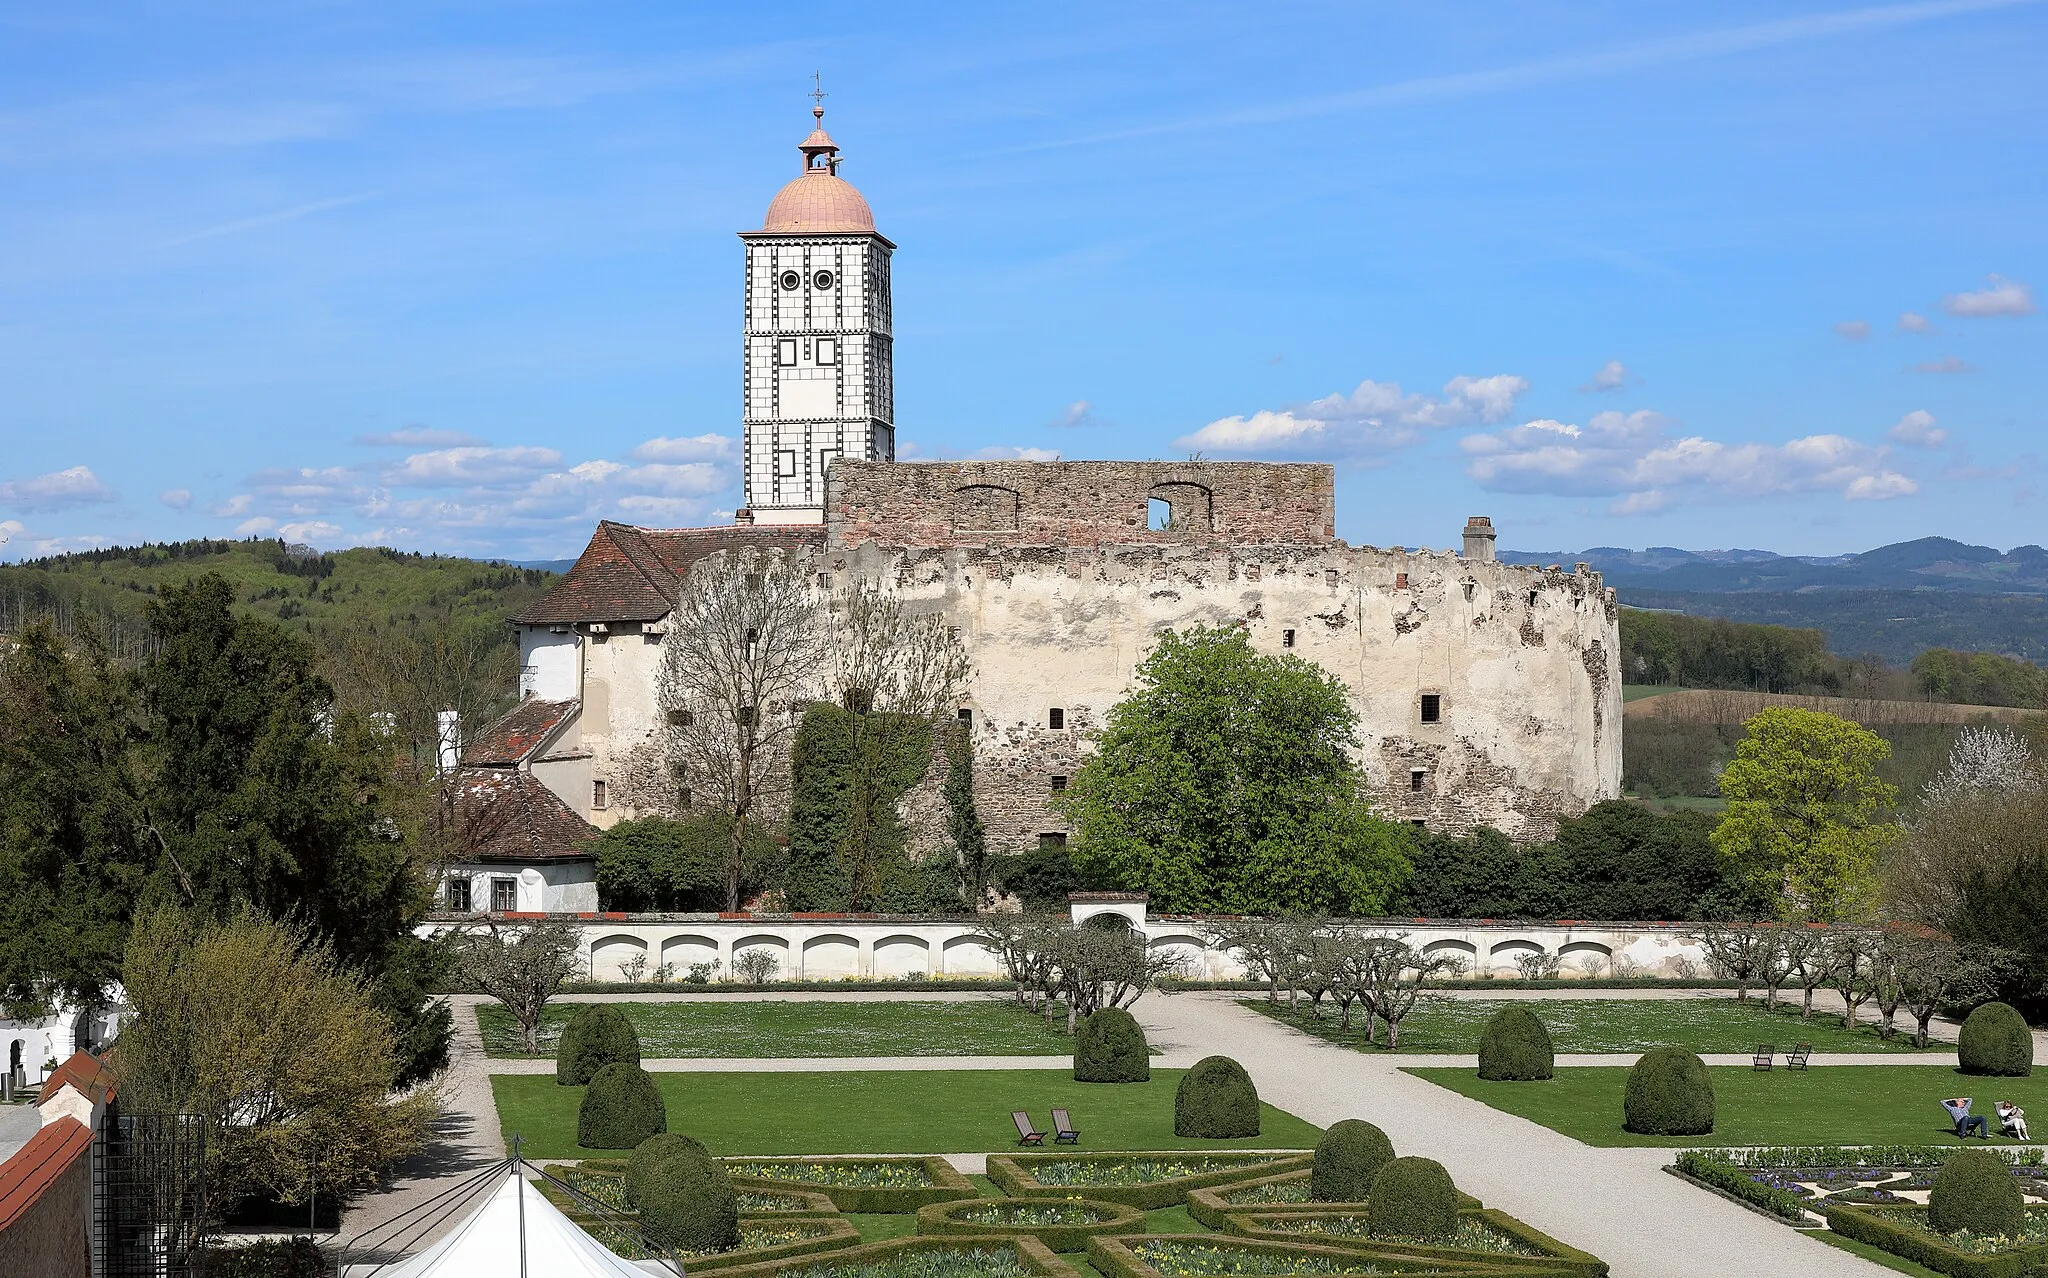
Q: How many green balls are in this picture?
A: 12